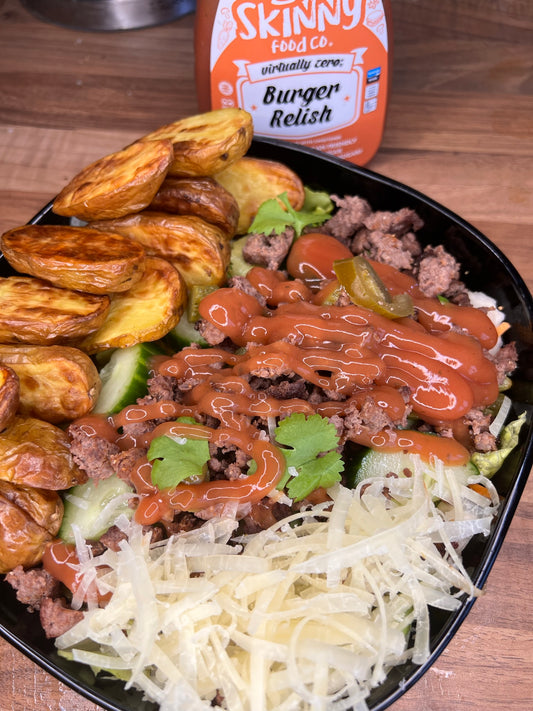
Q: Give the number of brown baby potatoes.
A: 13